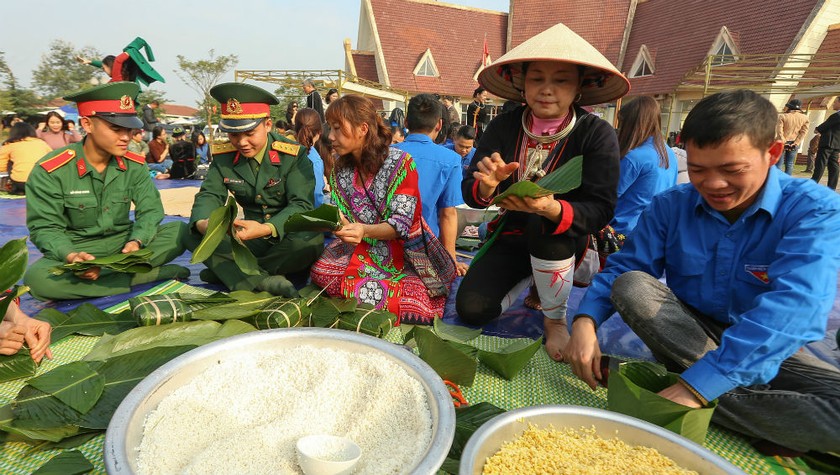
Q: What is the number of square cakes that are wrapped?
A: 3